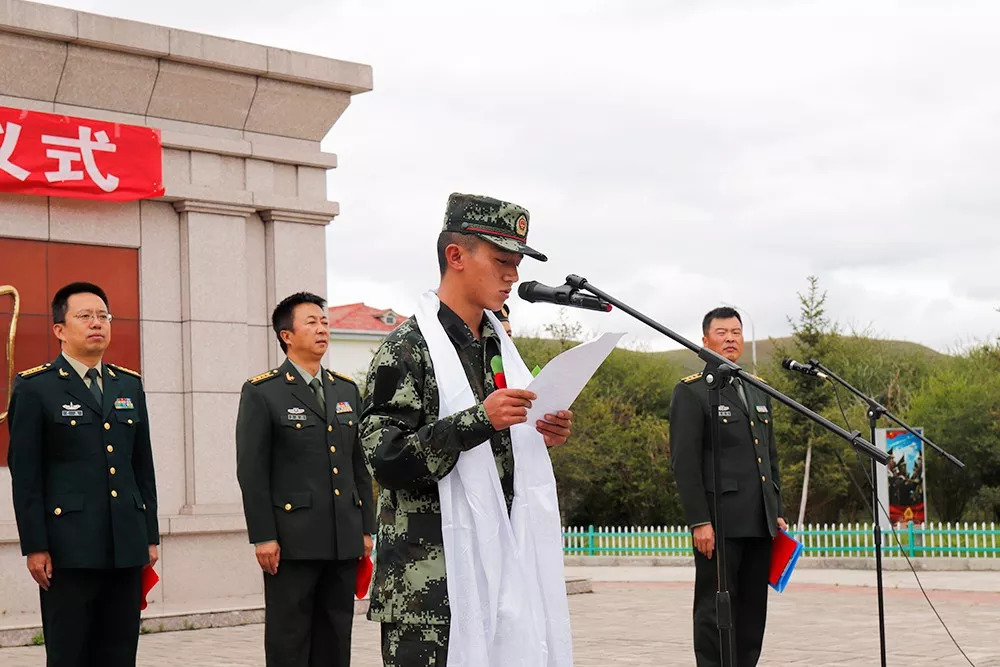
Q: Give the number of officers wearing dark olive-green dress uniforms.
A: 3